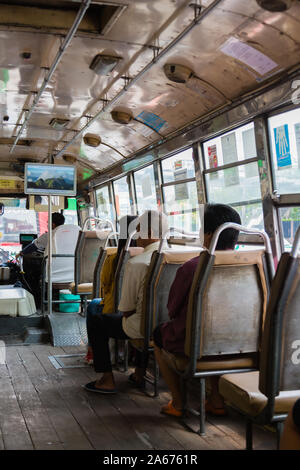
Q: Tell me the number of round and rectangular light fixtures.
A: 7